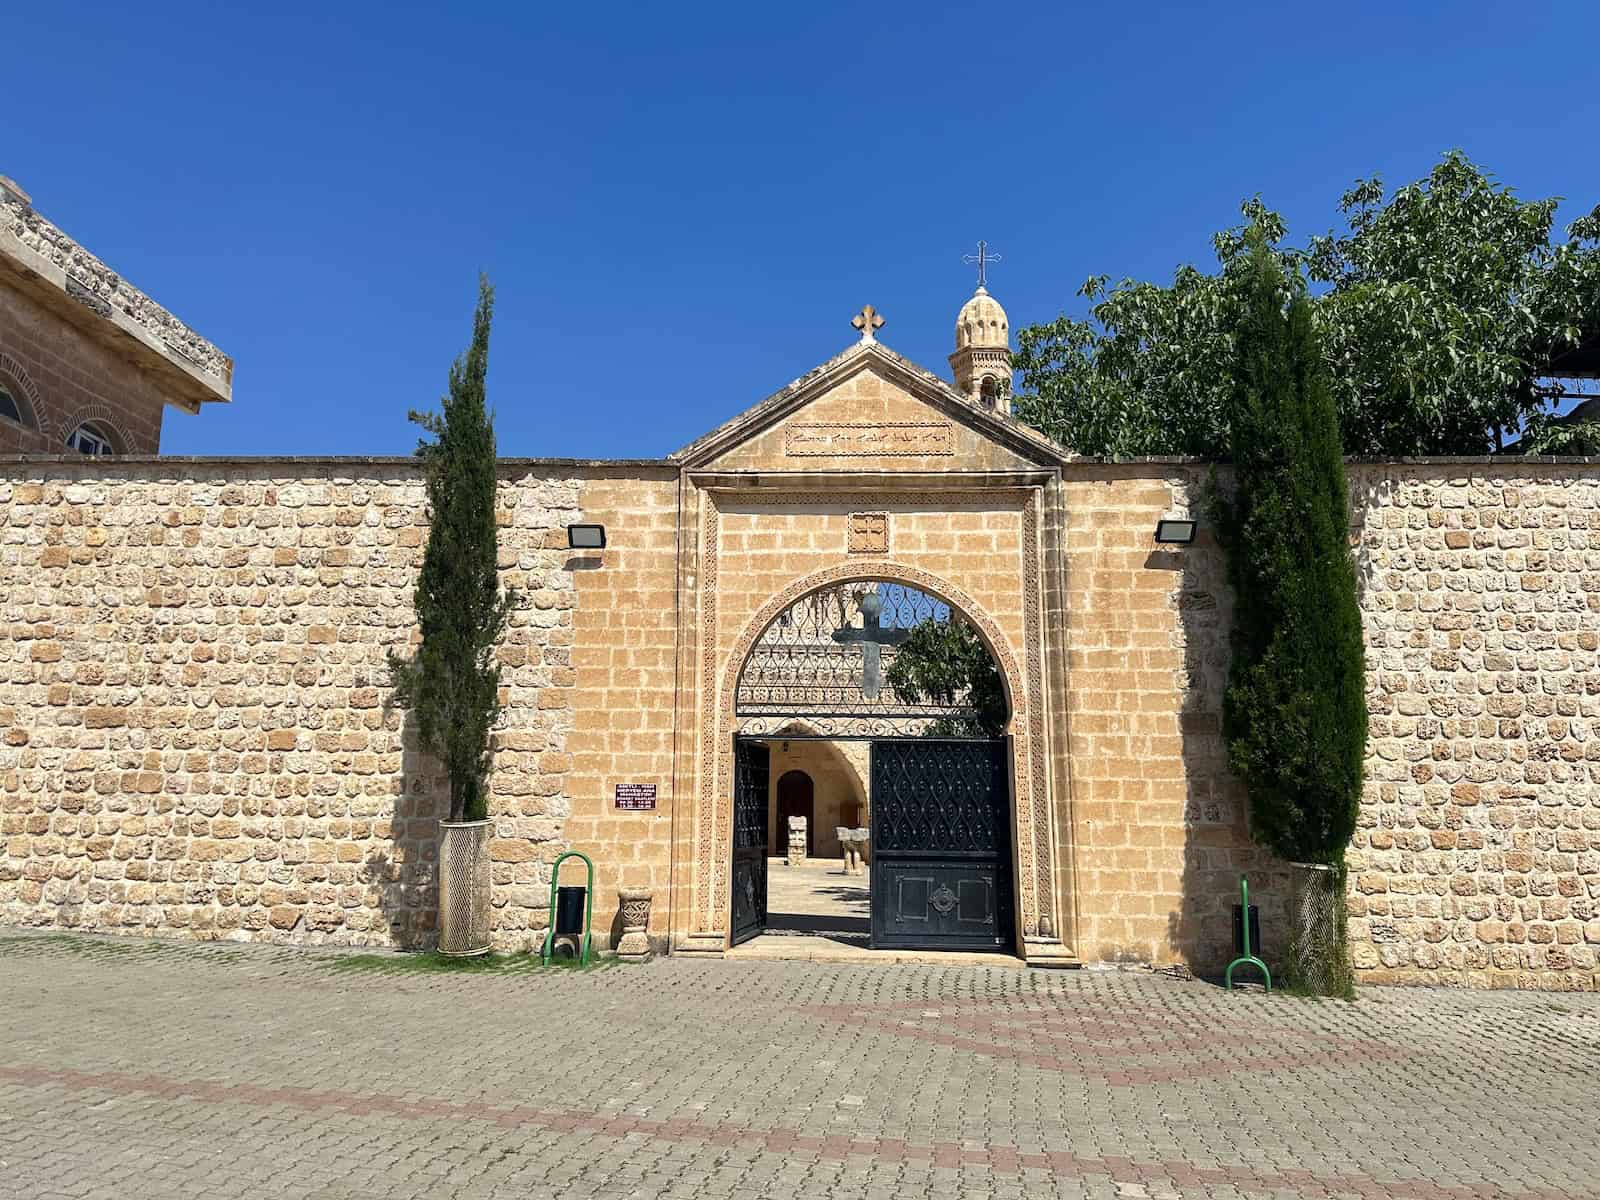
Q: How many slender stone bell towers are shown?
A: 1